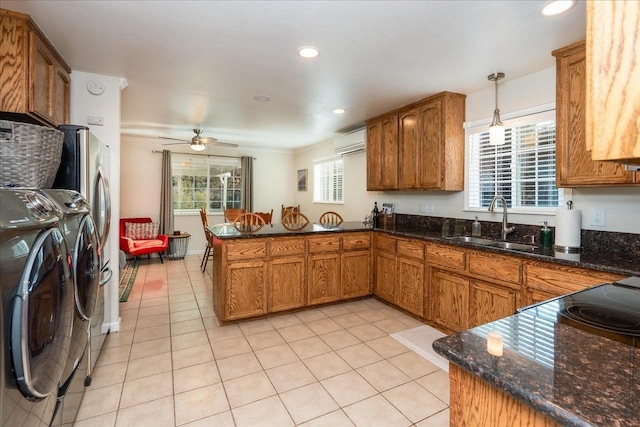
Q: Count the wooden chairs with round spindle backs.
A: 3